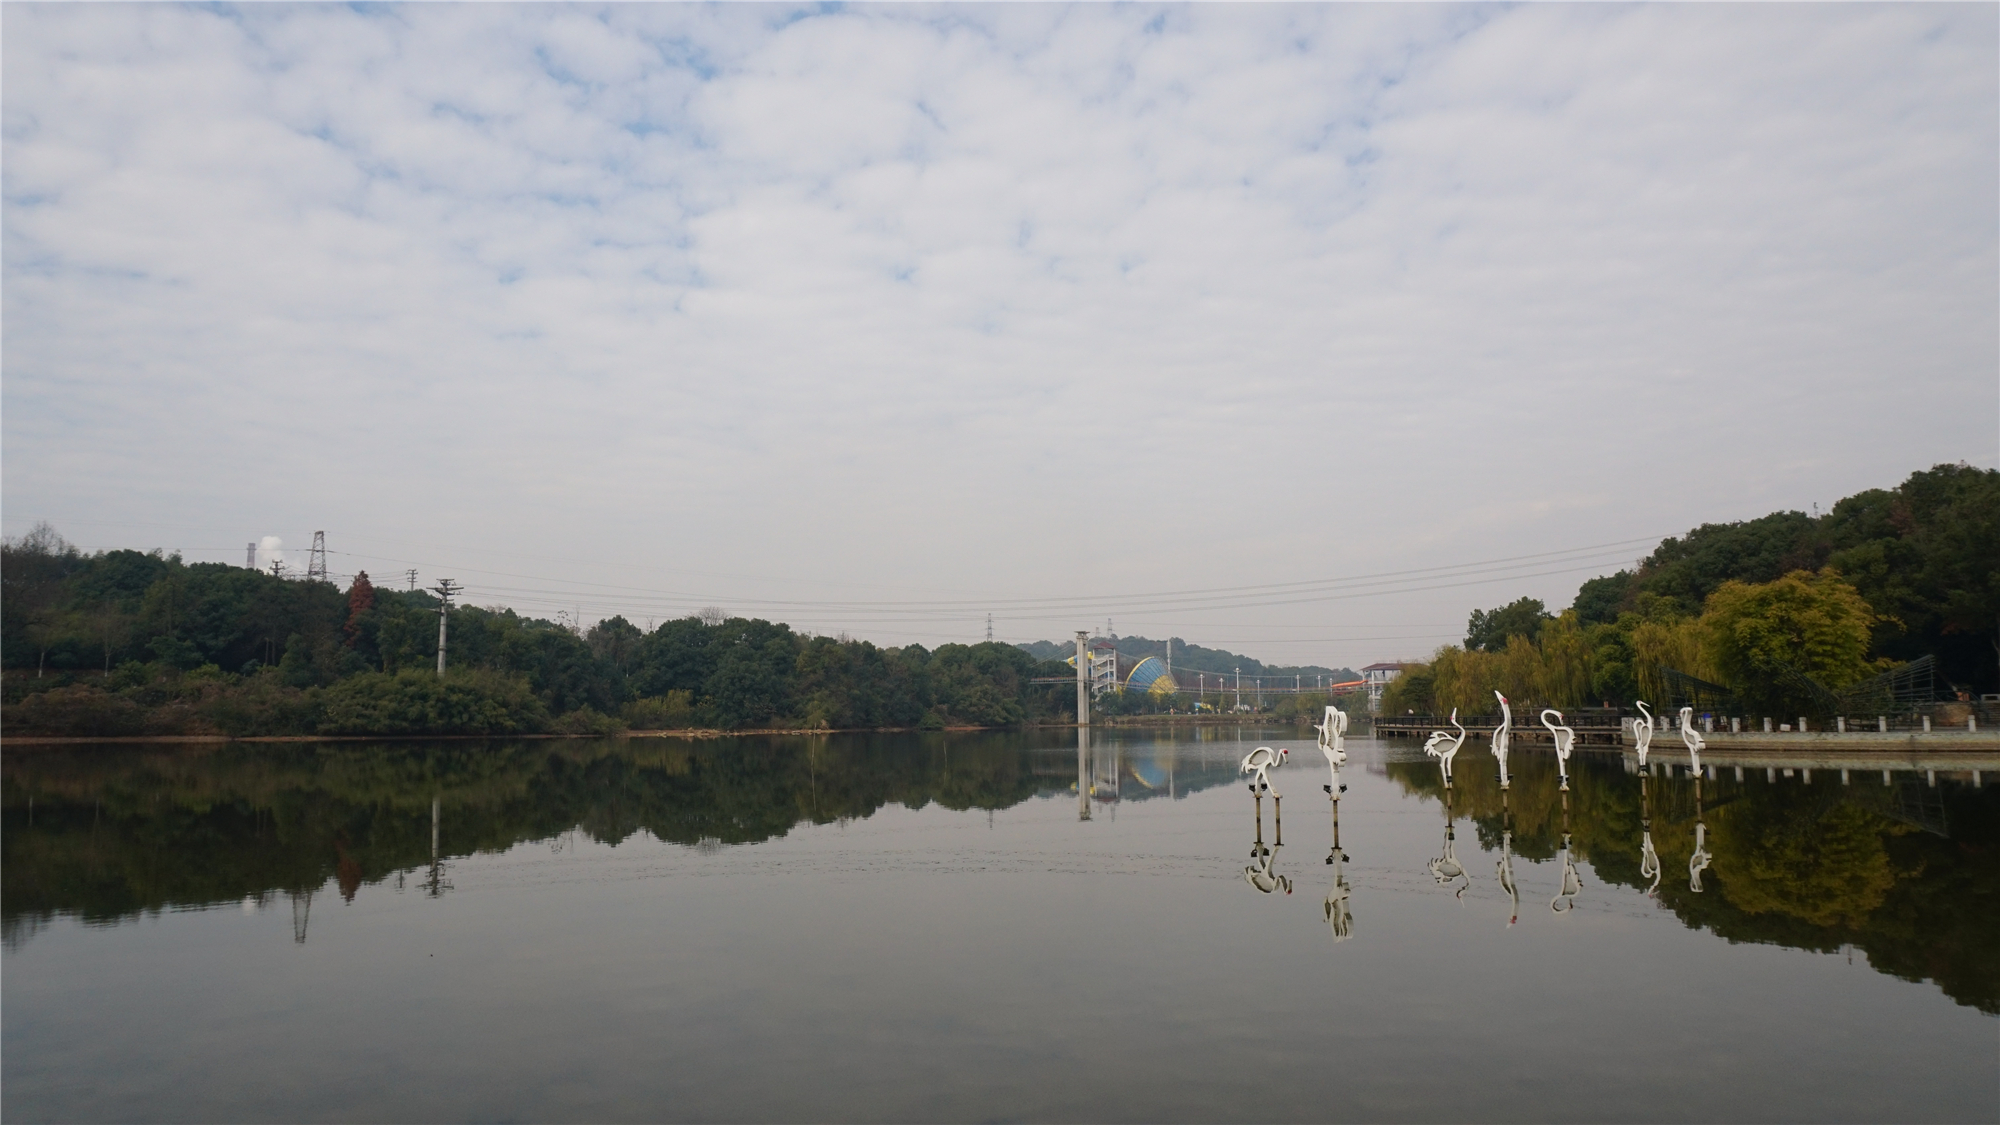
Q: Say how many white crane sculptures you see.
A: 7